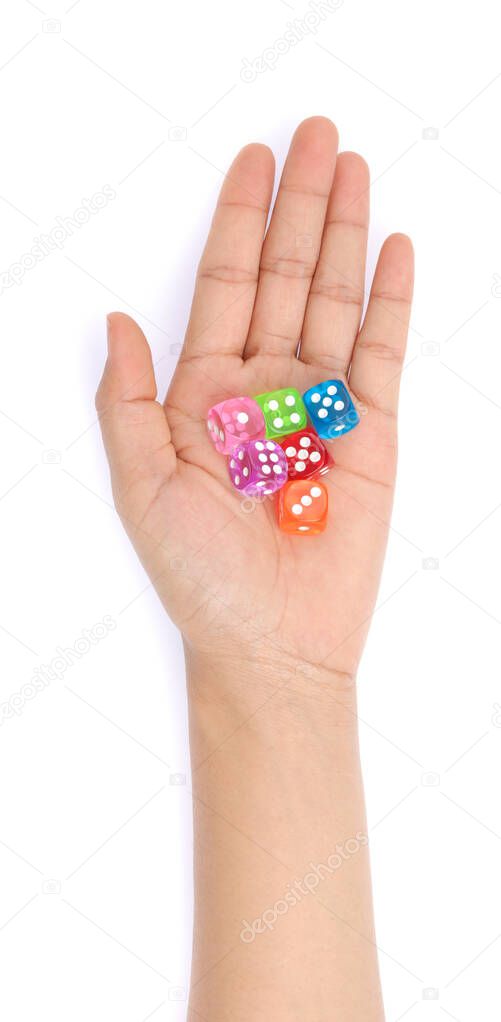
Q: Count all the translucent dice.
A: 6